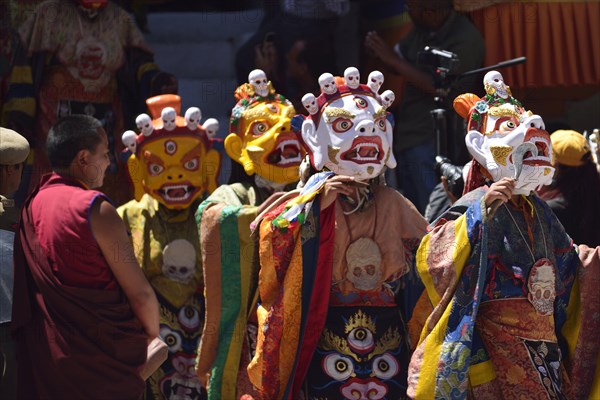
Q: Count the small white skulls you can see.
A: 12